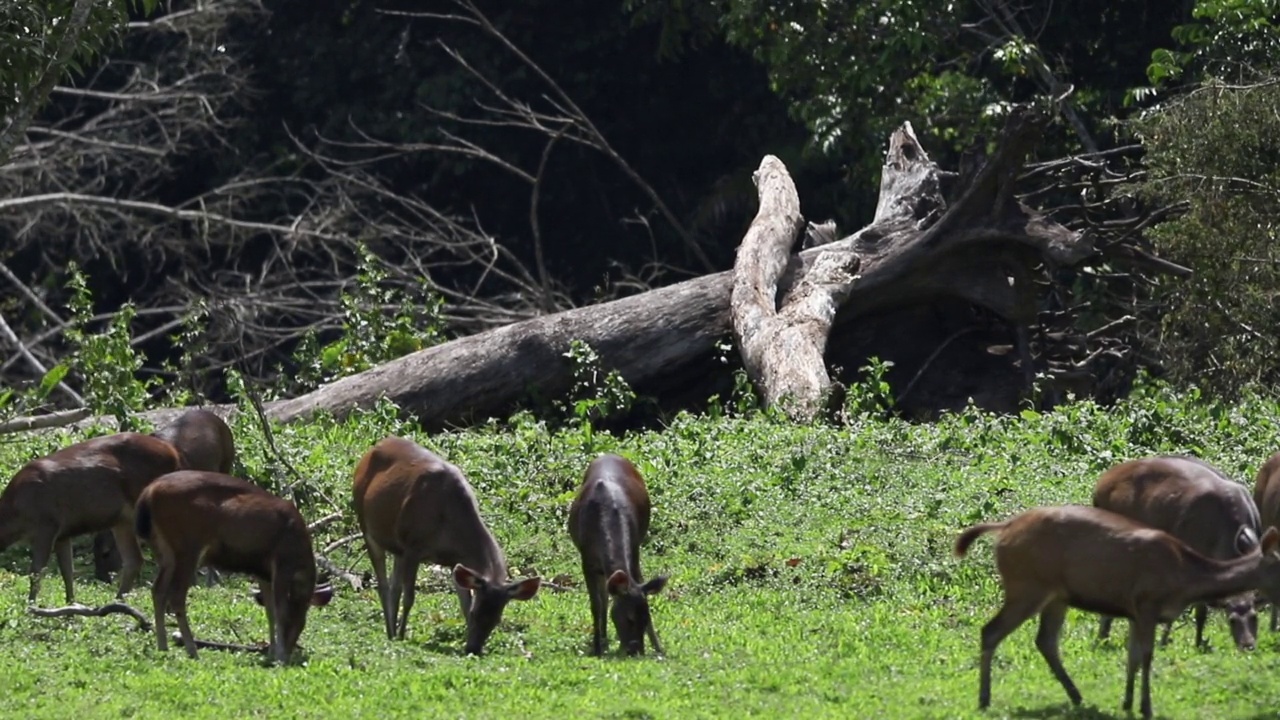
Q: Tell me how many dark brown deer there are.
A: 8